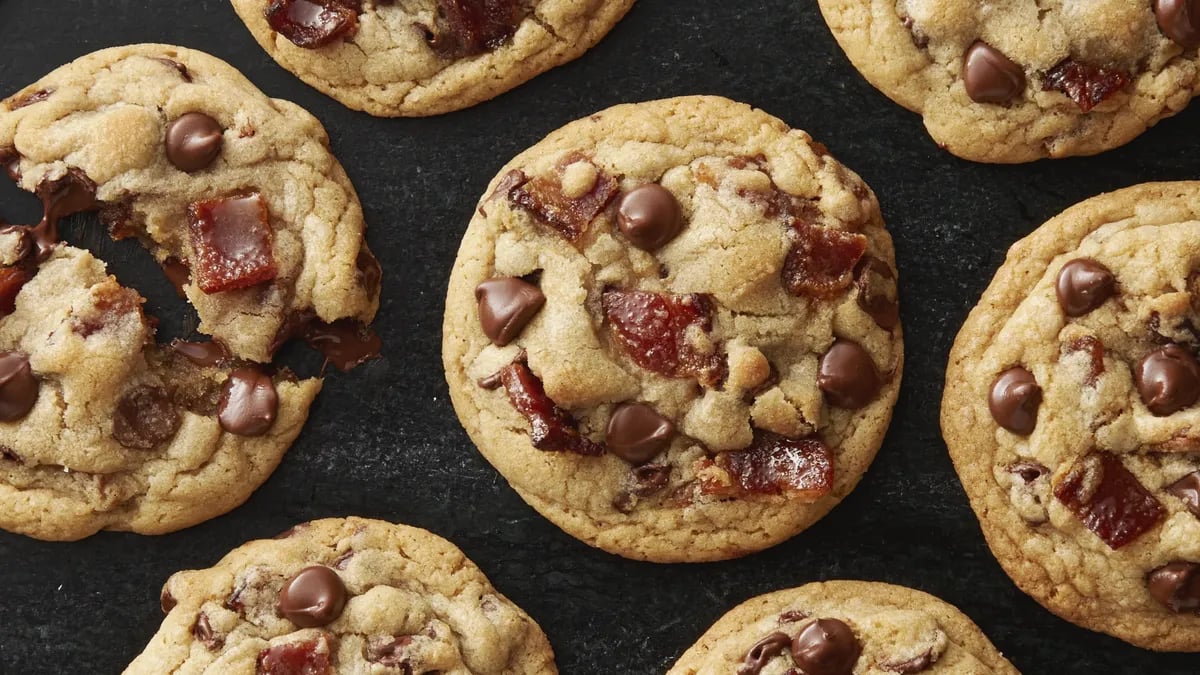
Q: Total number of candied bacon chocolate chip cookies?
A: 7